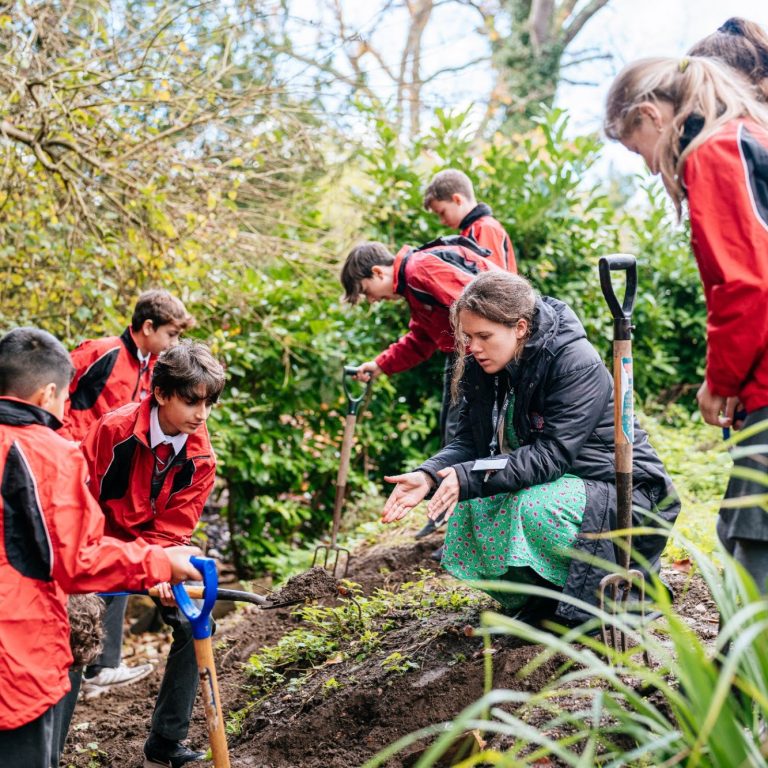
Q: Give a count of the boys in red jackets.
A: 5